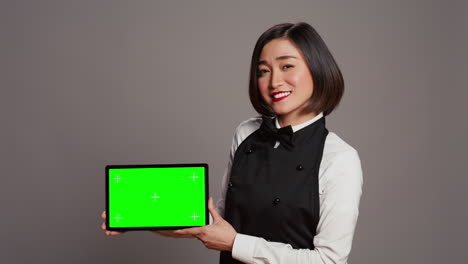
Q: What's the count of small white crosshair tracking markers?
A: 5